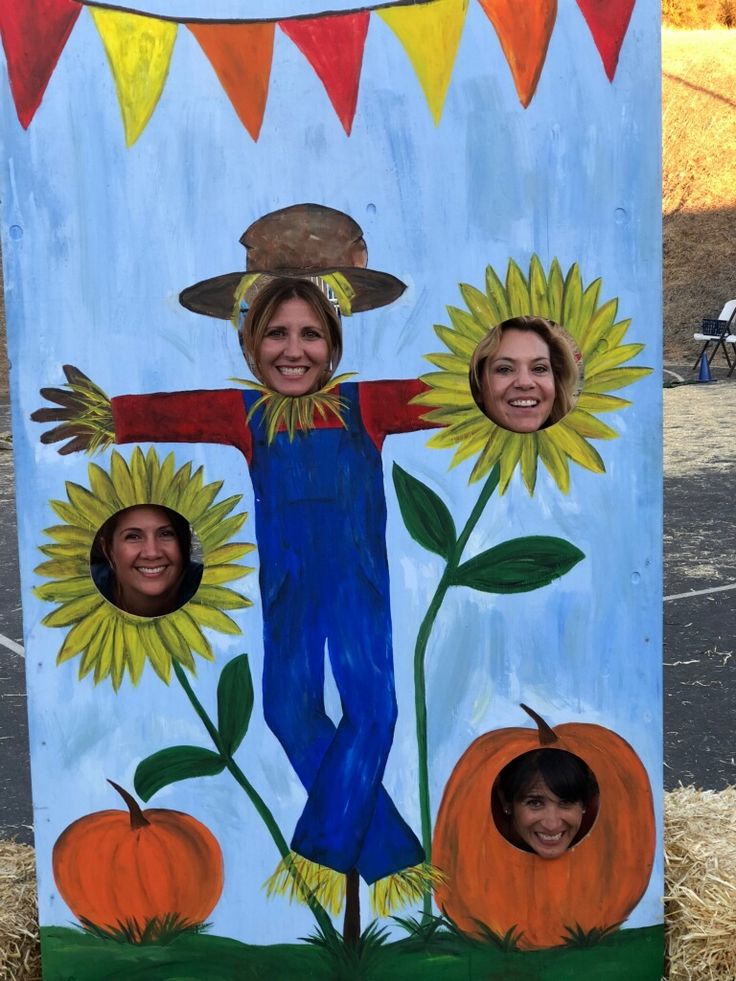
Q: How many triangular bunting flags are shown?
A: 7